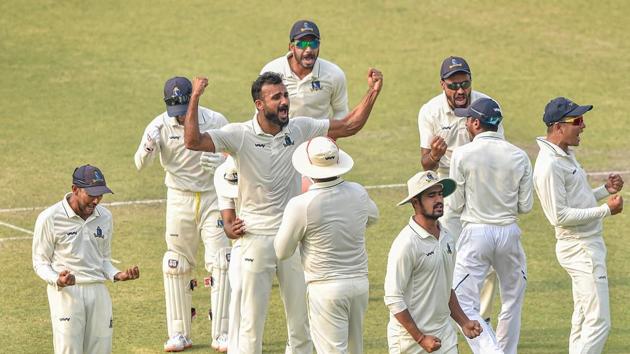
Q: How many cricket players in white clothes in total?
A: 10